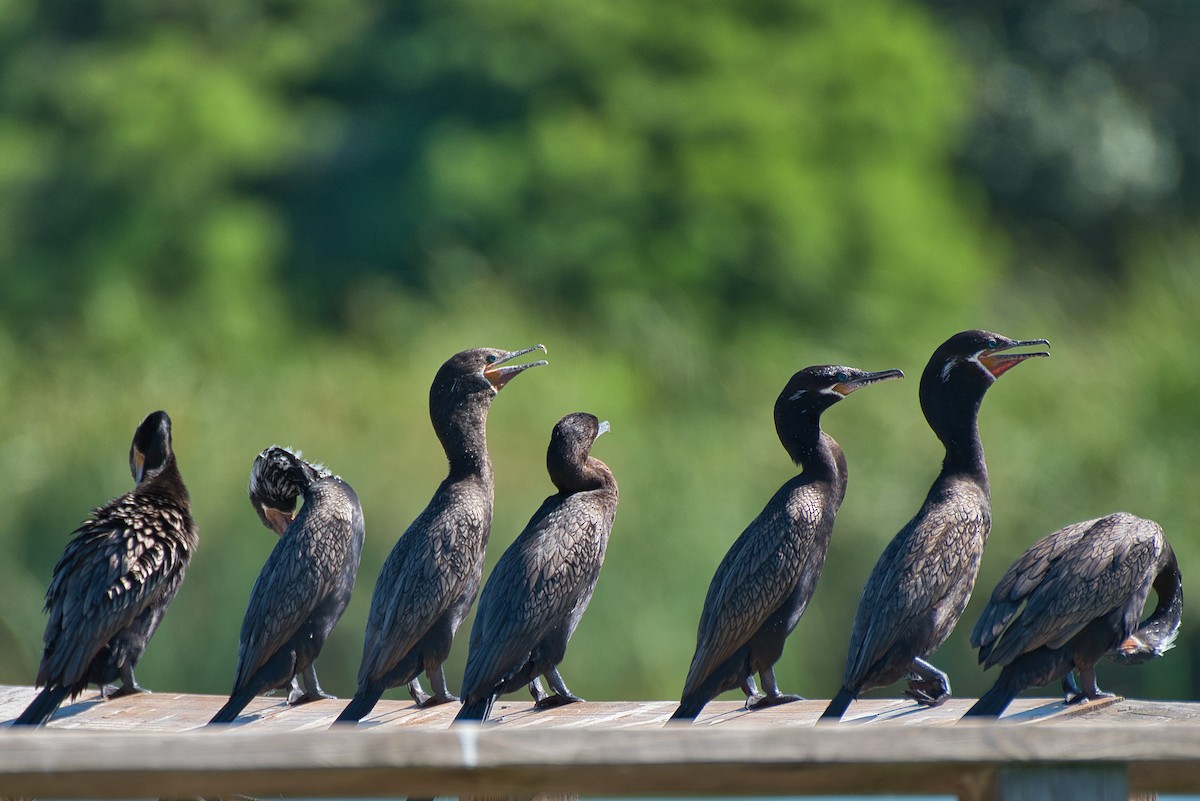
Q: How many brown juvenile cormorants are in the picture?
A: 2